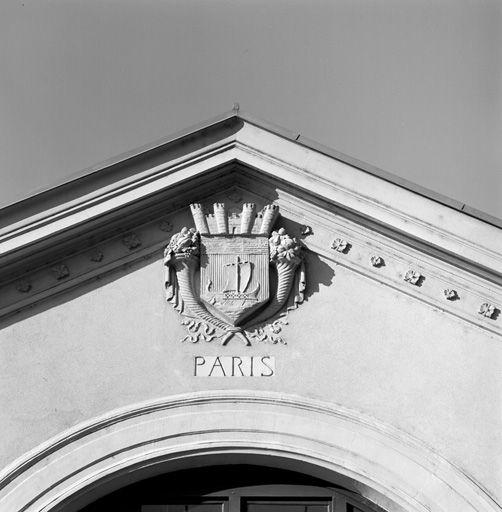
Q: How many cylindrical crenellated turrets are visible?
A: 4